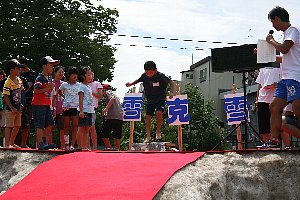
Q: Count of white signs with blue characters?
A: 3